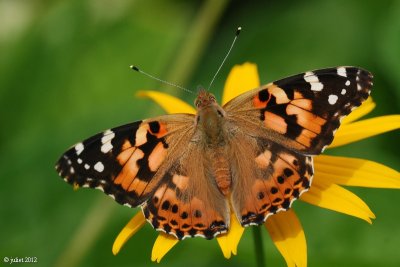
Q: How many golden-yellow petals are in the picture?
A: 10